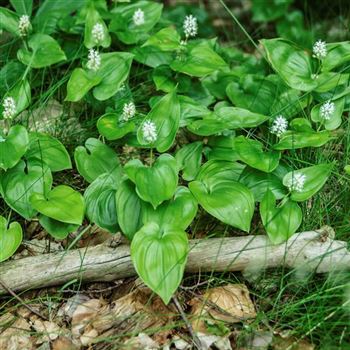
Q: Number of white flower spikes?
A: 12